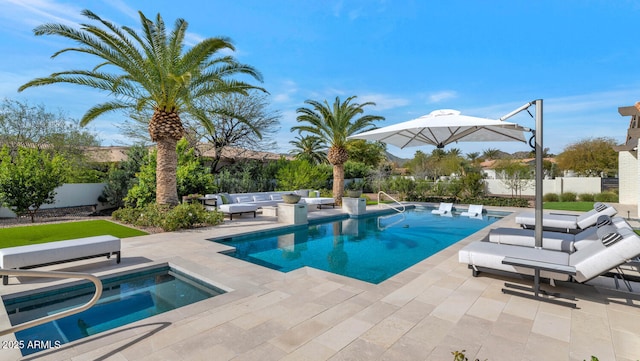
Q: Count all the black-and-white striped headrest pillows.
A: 3